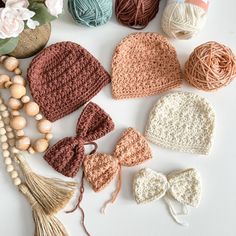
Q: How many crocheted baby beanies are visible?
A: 3